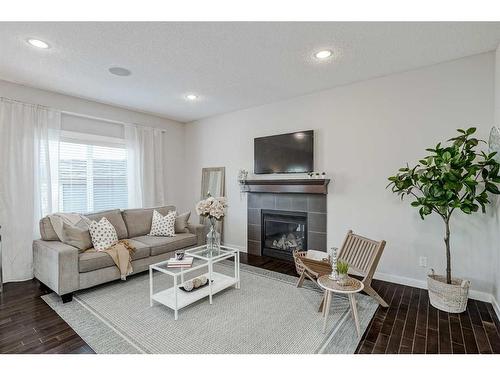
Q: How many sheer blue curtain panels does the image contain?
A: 0